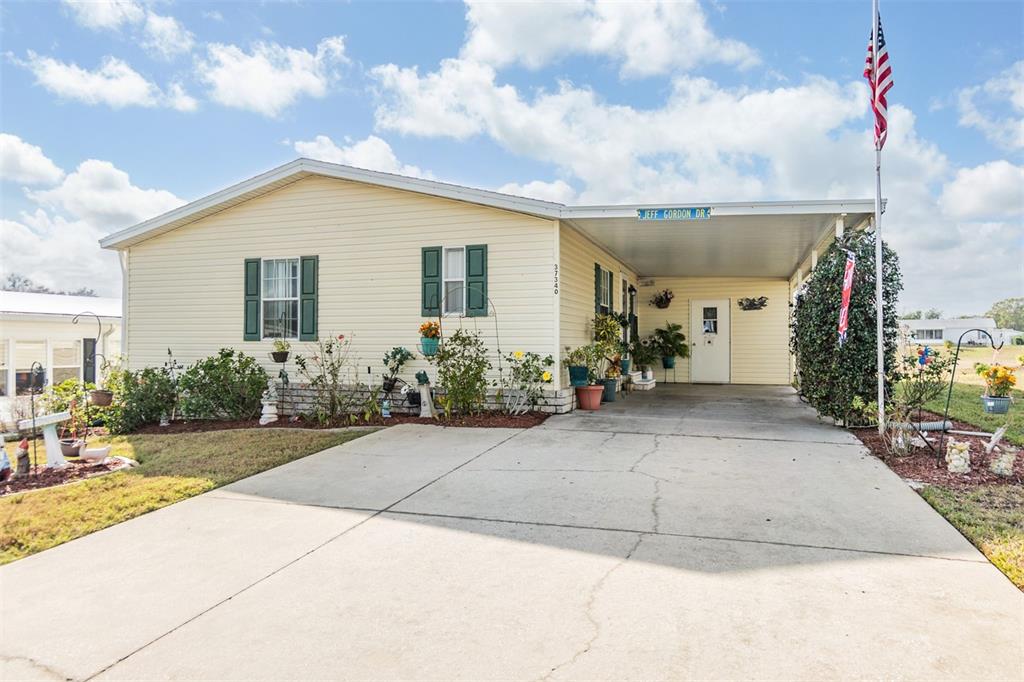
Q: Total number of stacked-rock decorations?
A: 2